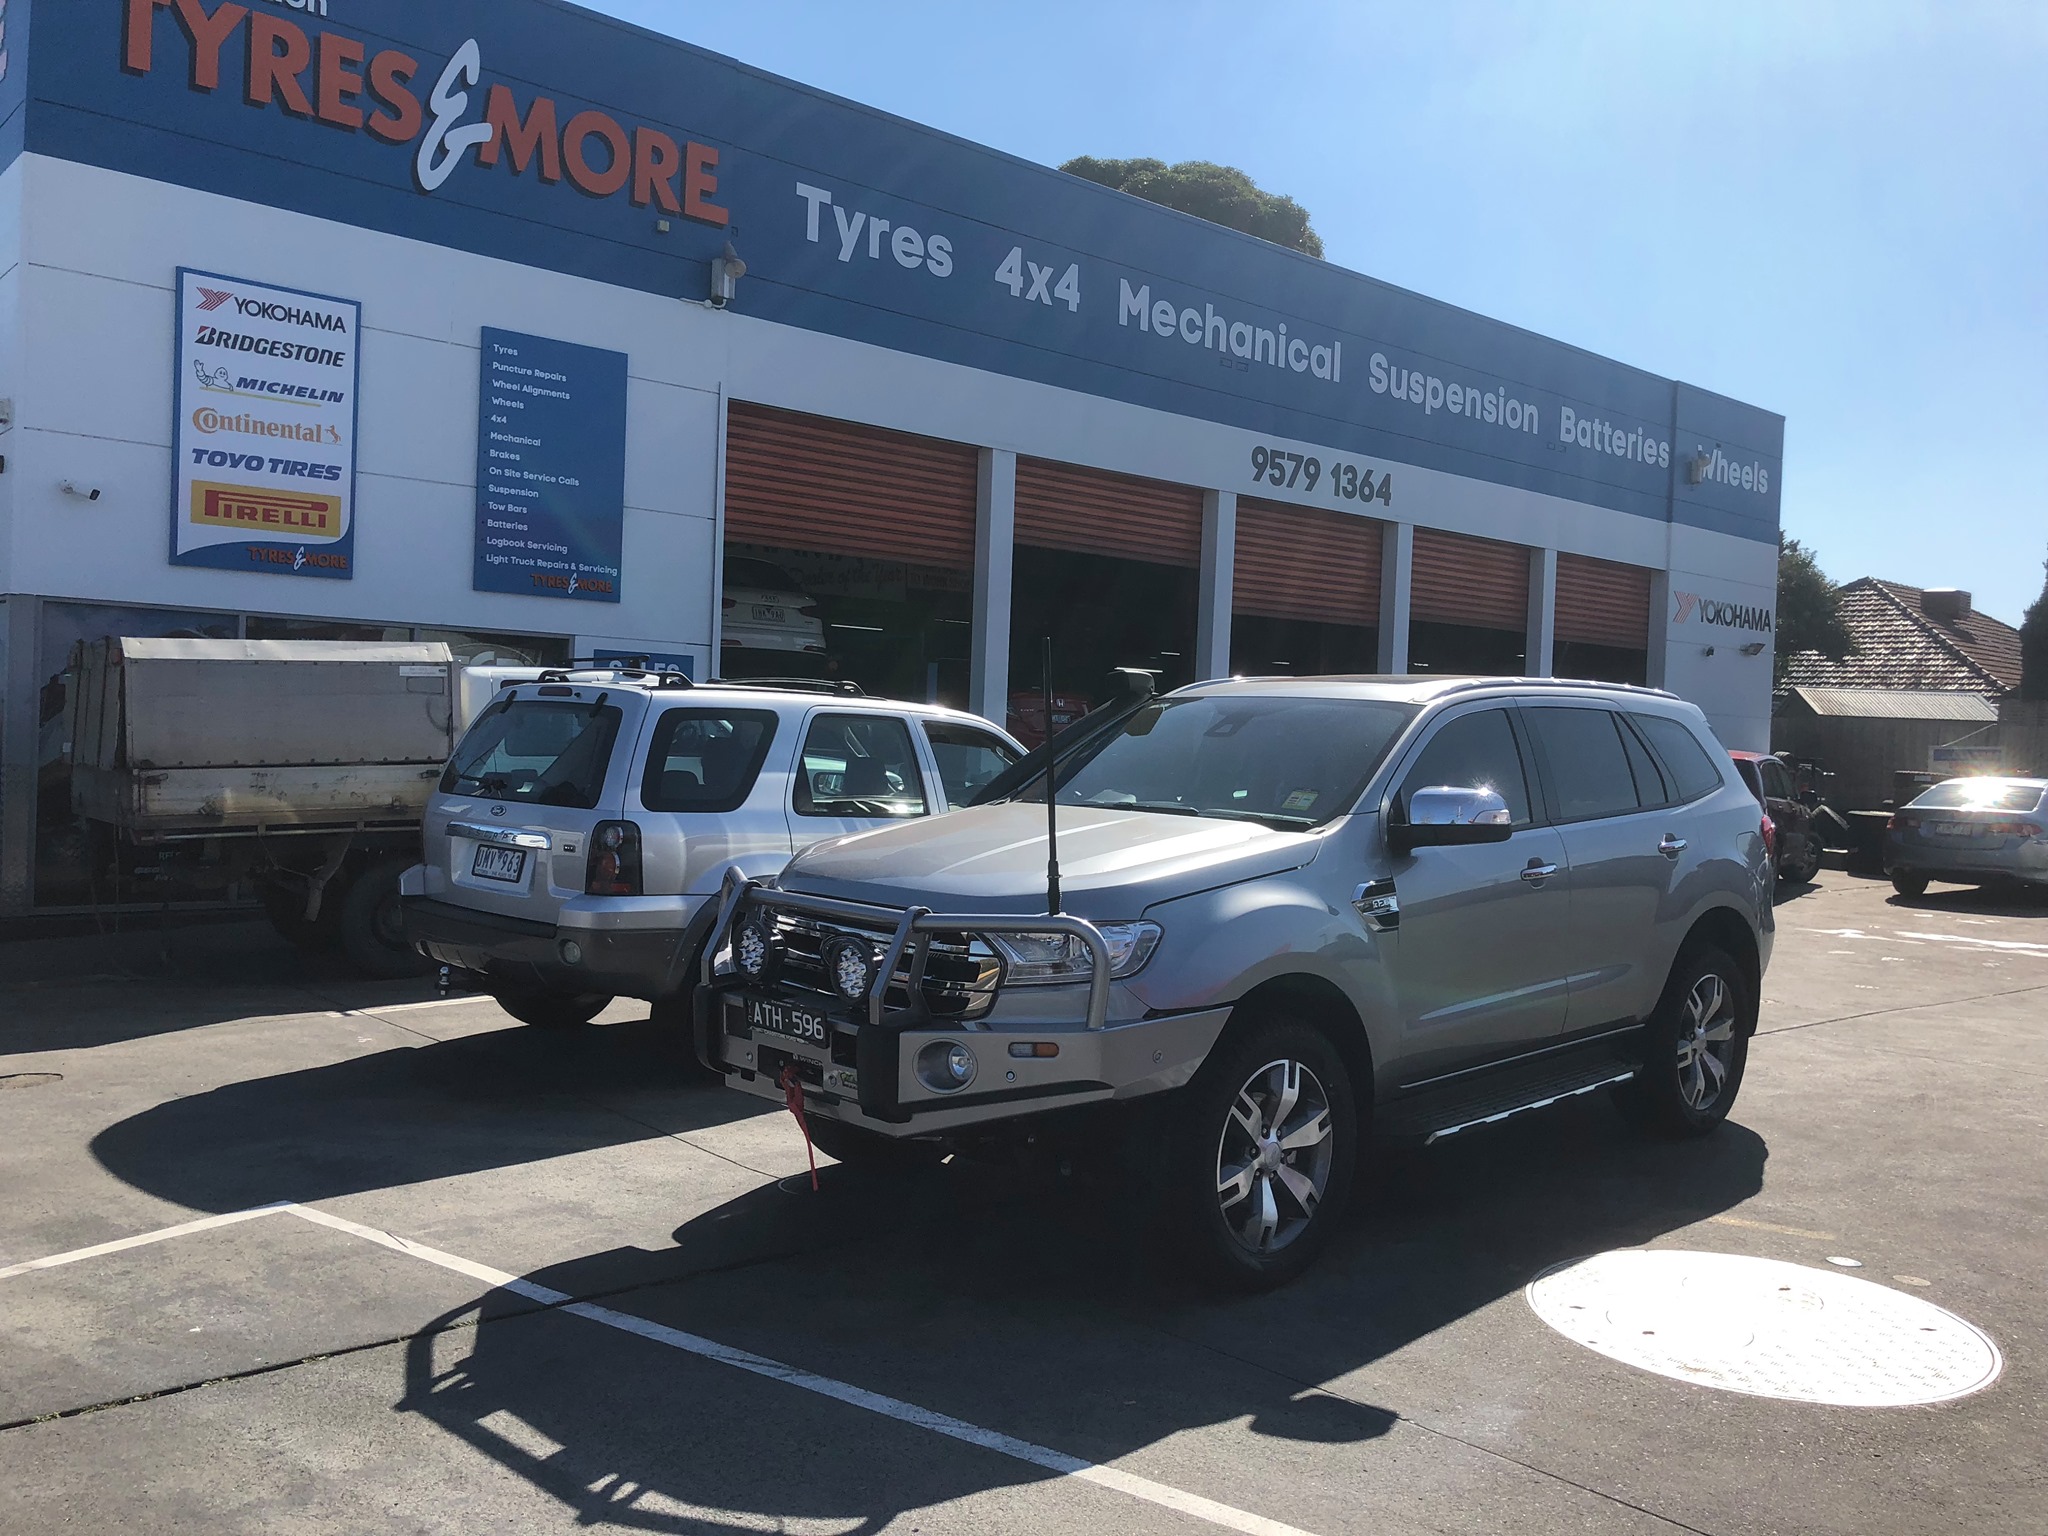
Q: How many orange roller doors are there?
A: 5